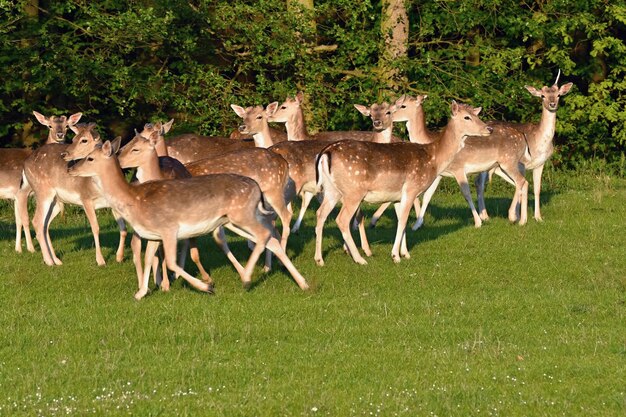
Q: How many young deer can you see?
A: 11